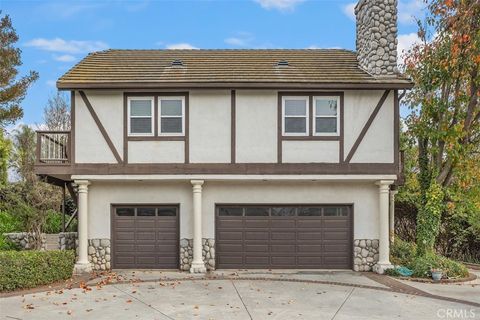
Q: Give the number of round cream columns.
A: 3